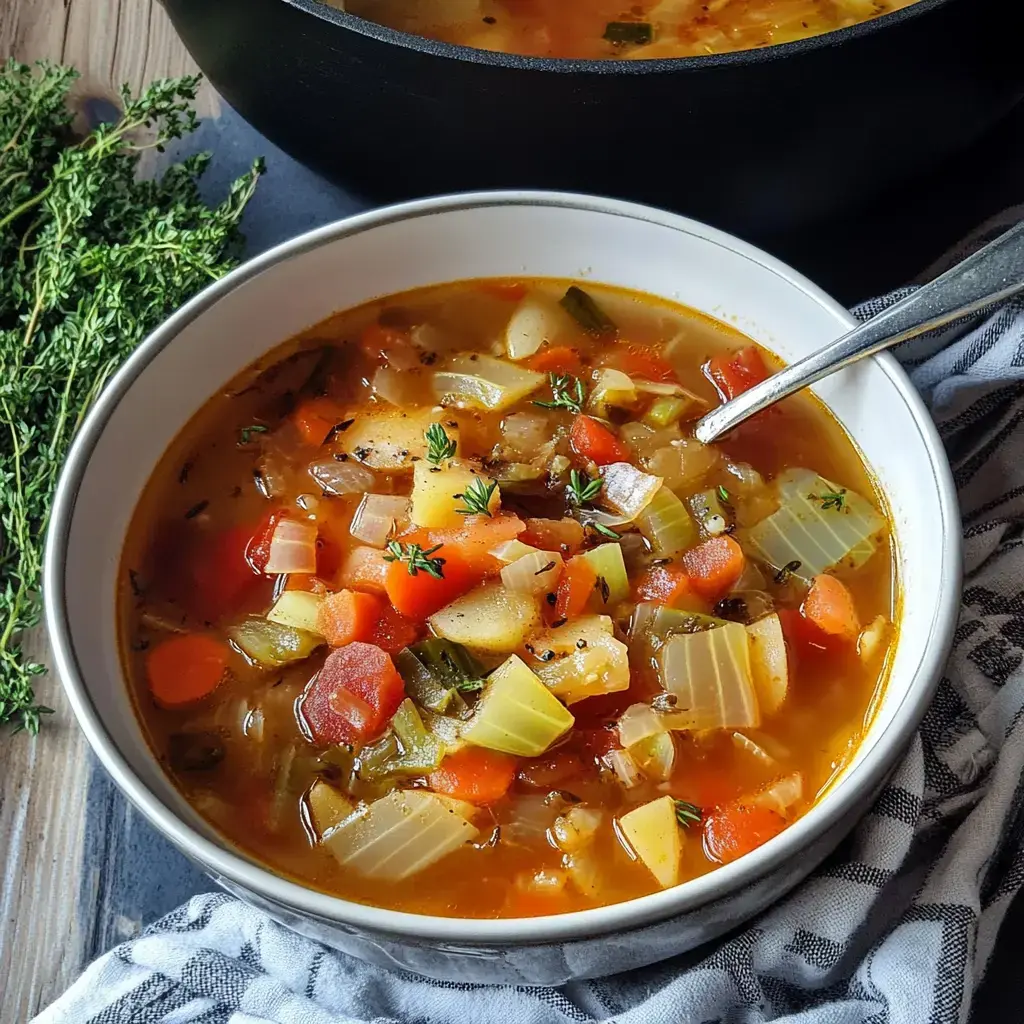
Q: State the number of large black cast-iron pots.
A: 1